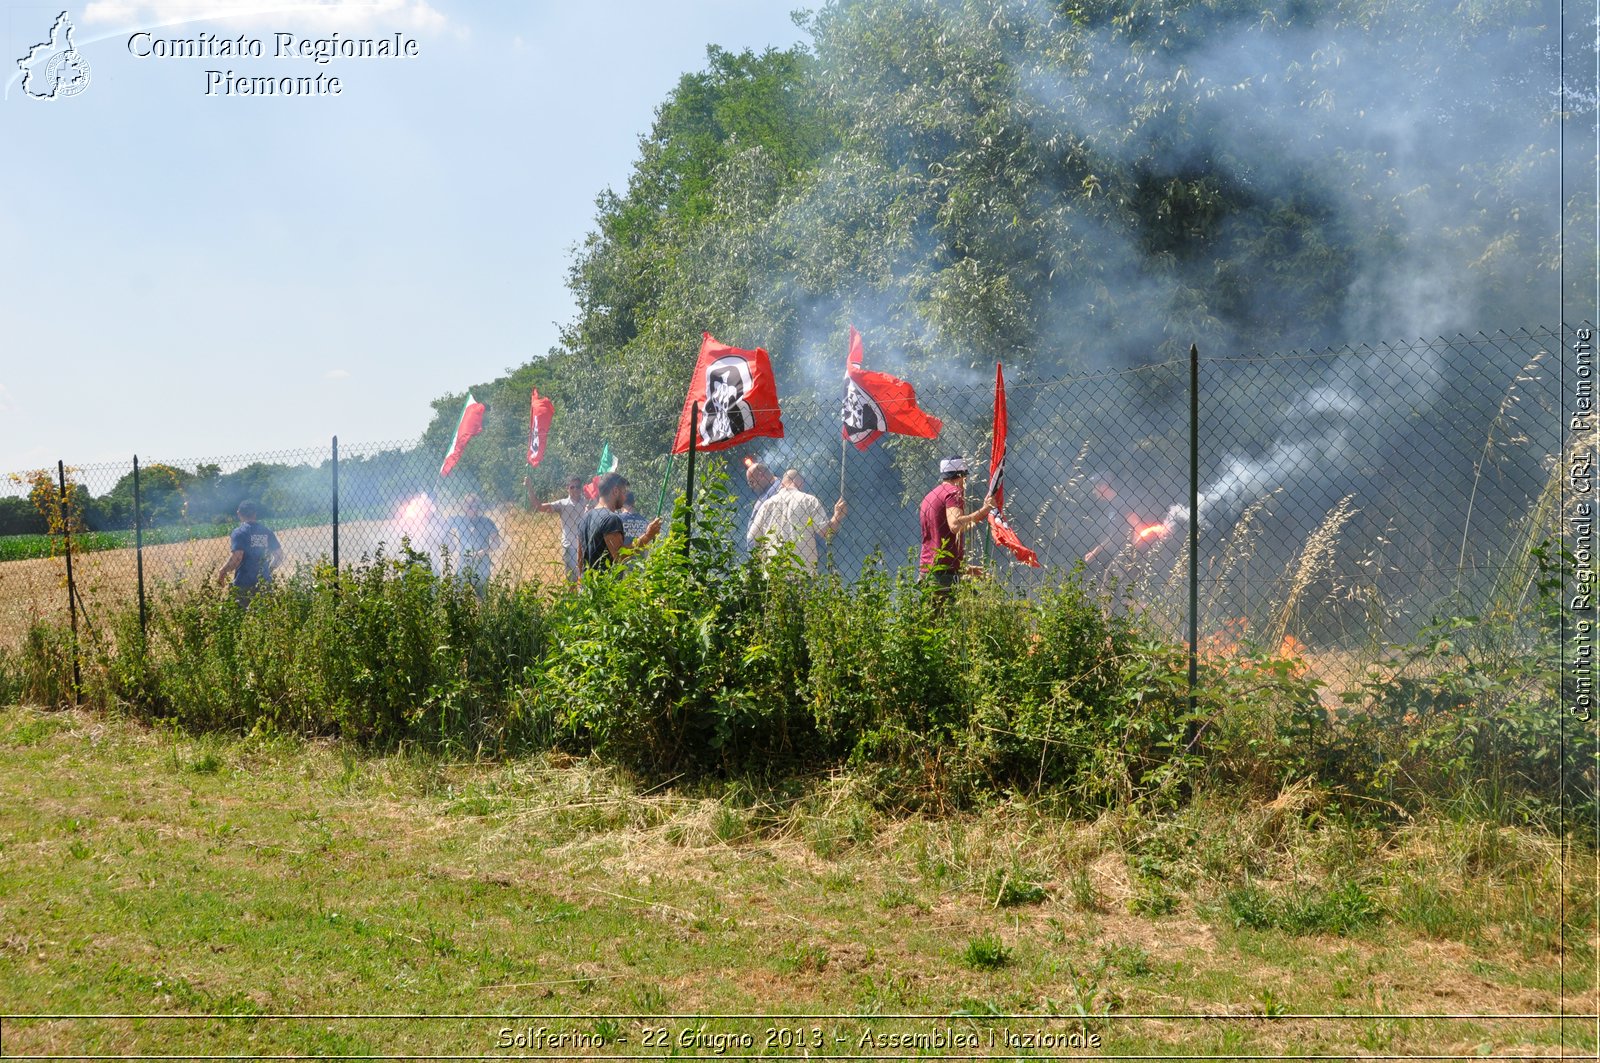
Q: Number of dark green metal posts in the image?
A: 5